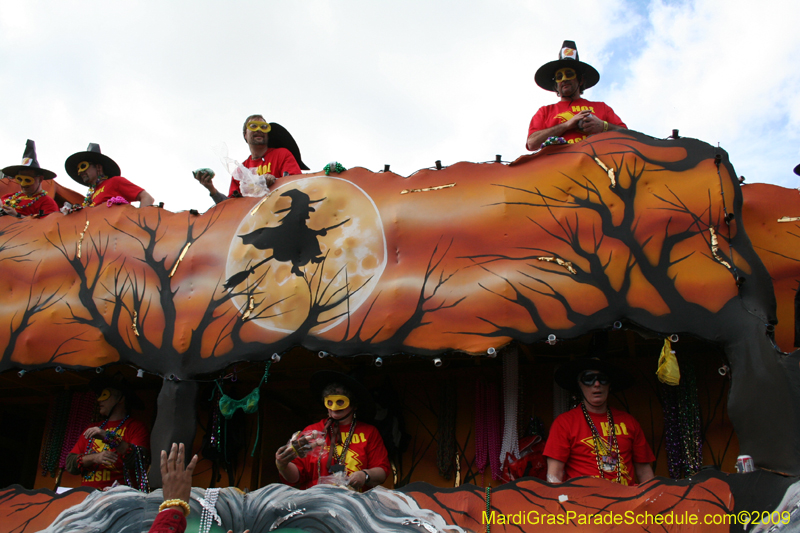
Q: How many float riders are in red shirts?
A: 7